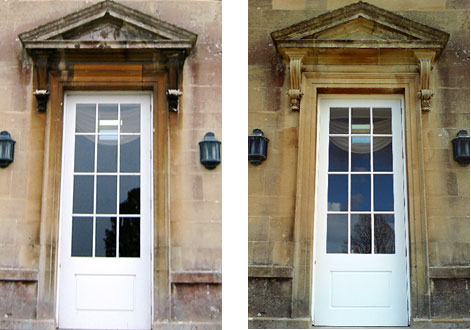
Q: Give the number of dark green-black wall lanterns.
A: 4